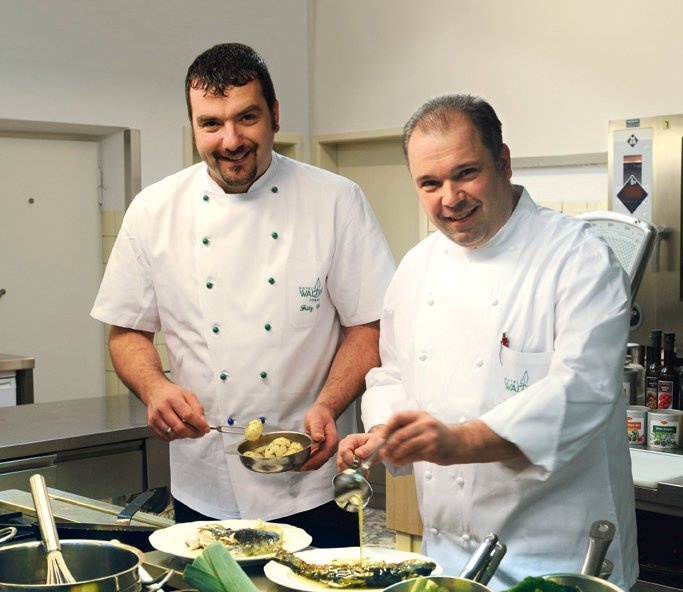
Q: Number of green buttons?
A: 10